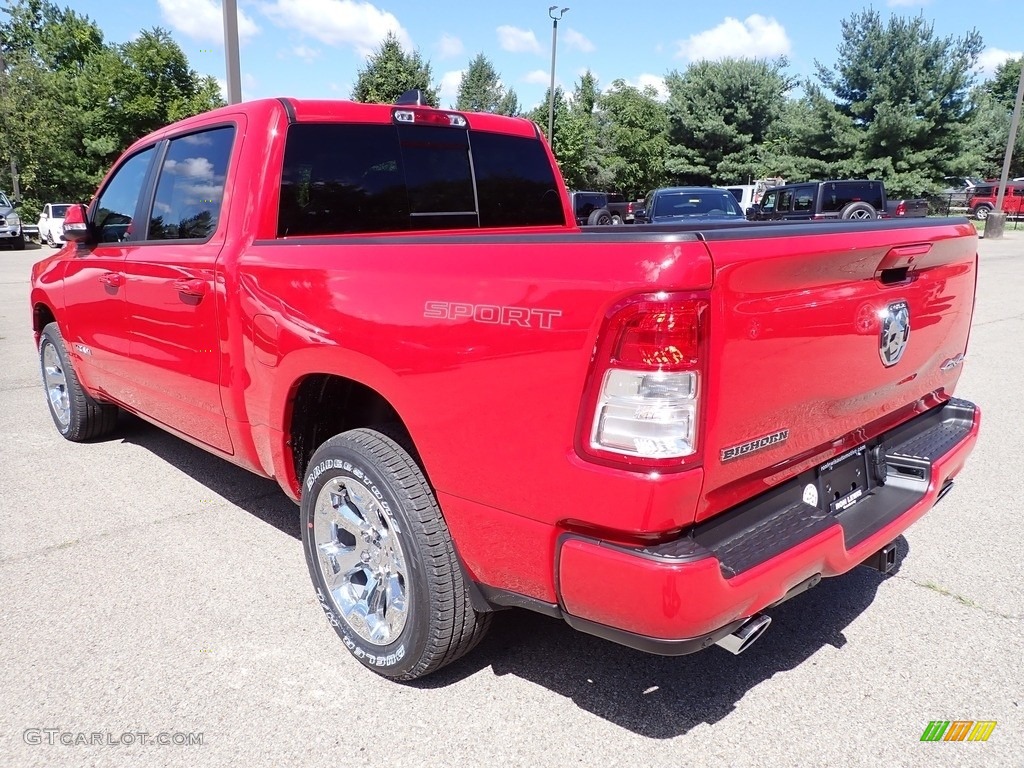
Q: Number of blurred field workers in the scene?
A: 0